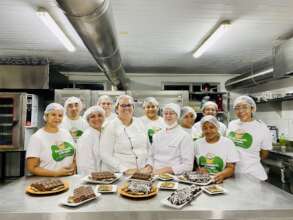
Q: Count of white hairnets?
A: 11